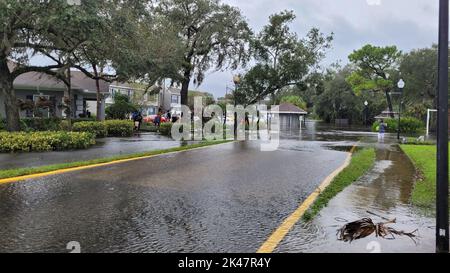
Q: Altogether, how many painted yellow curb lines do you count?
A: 2